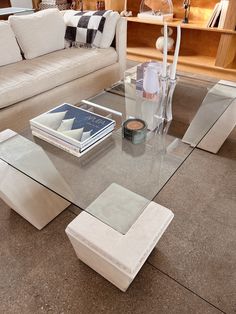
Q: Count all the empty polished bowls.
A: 0